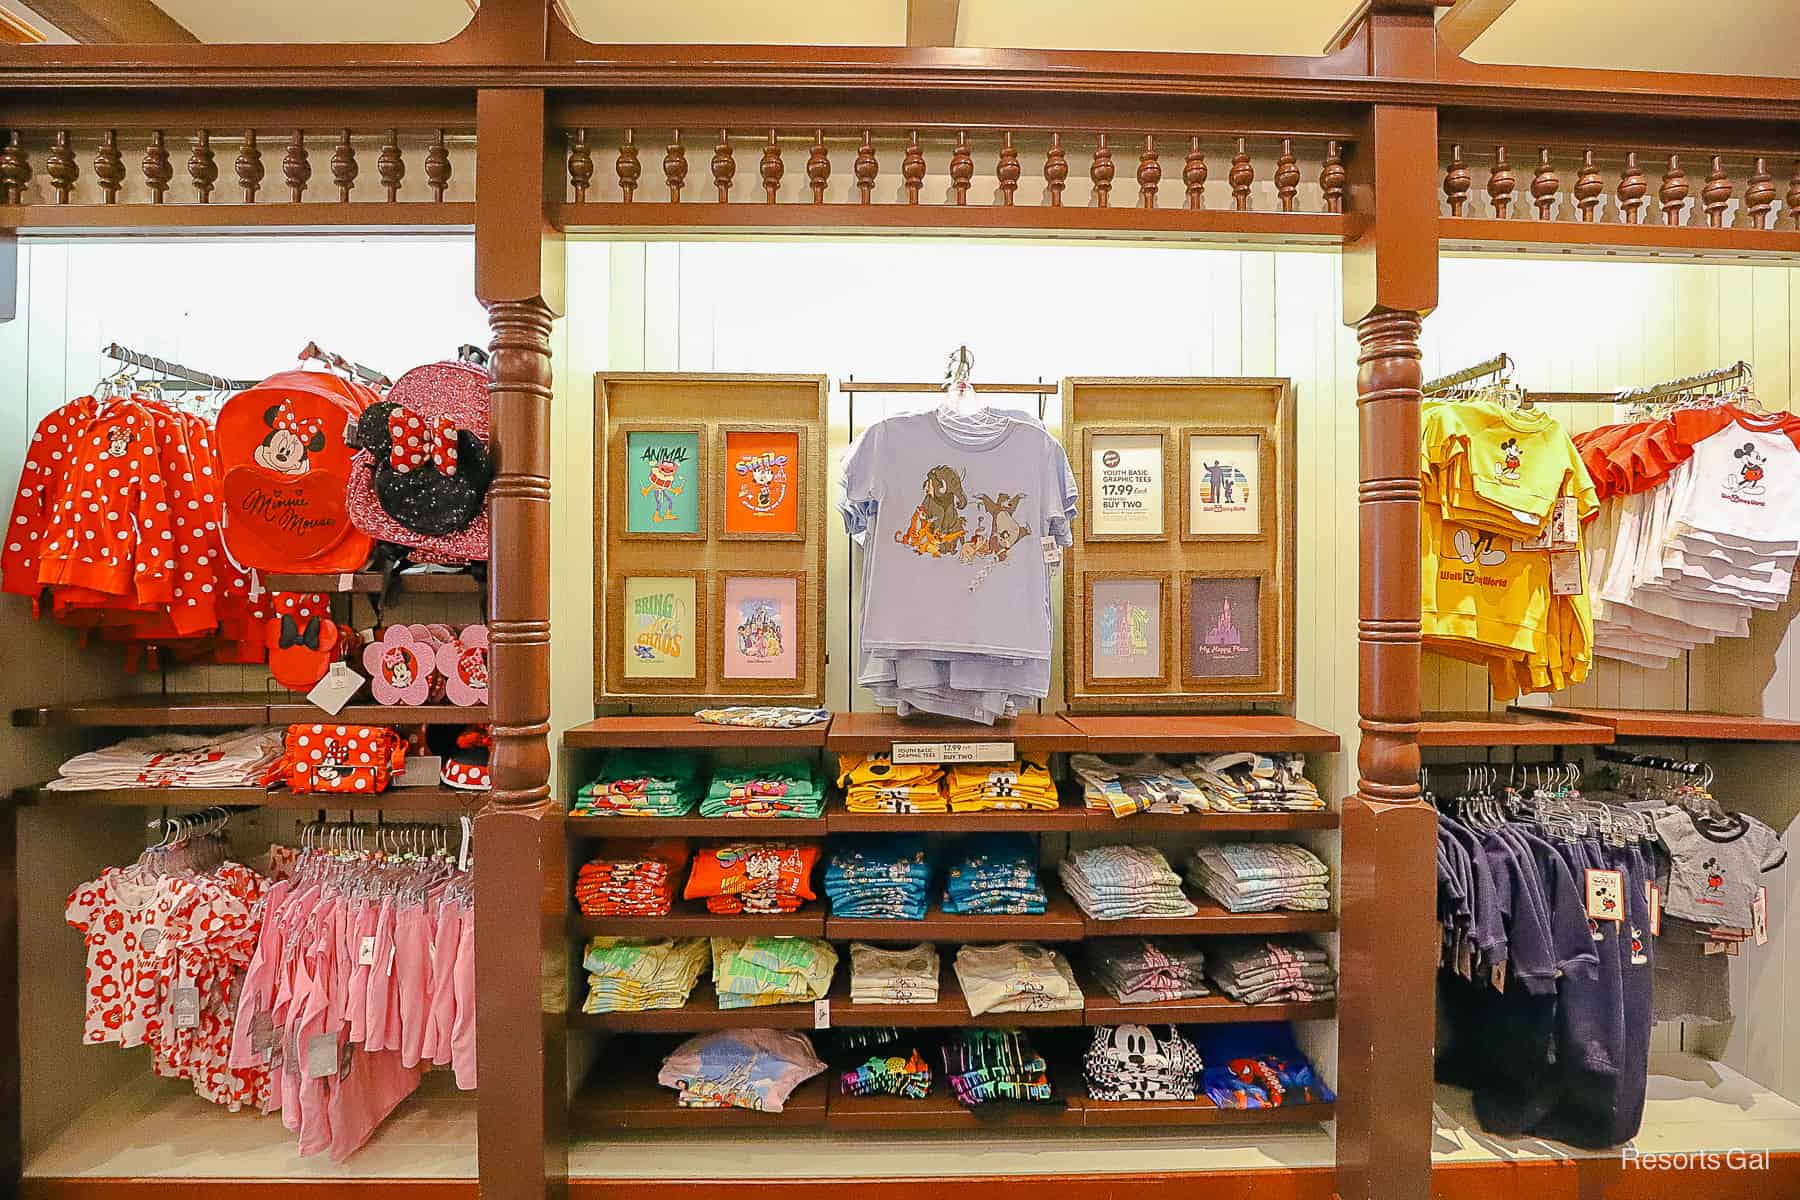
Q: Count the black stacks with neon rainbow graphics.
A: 2